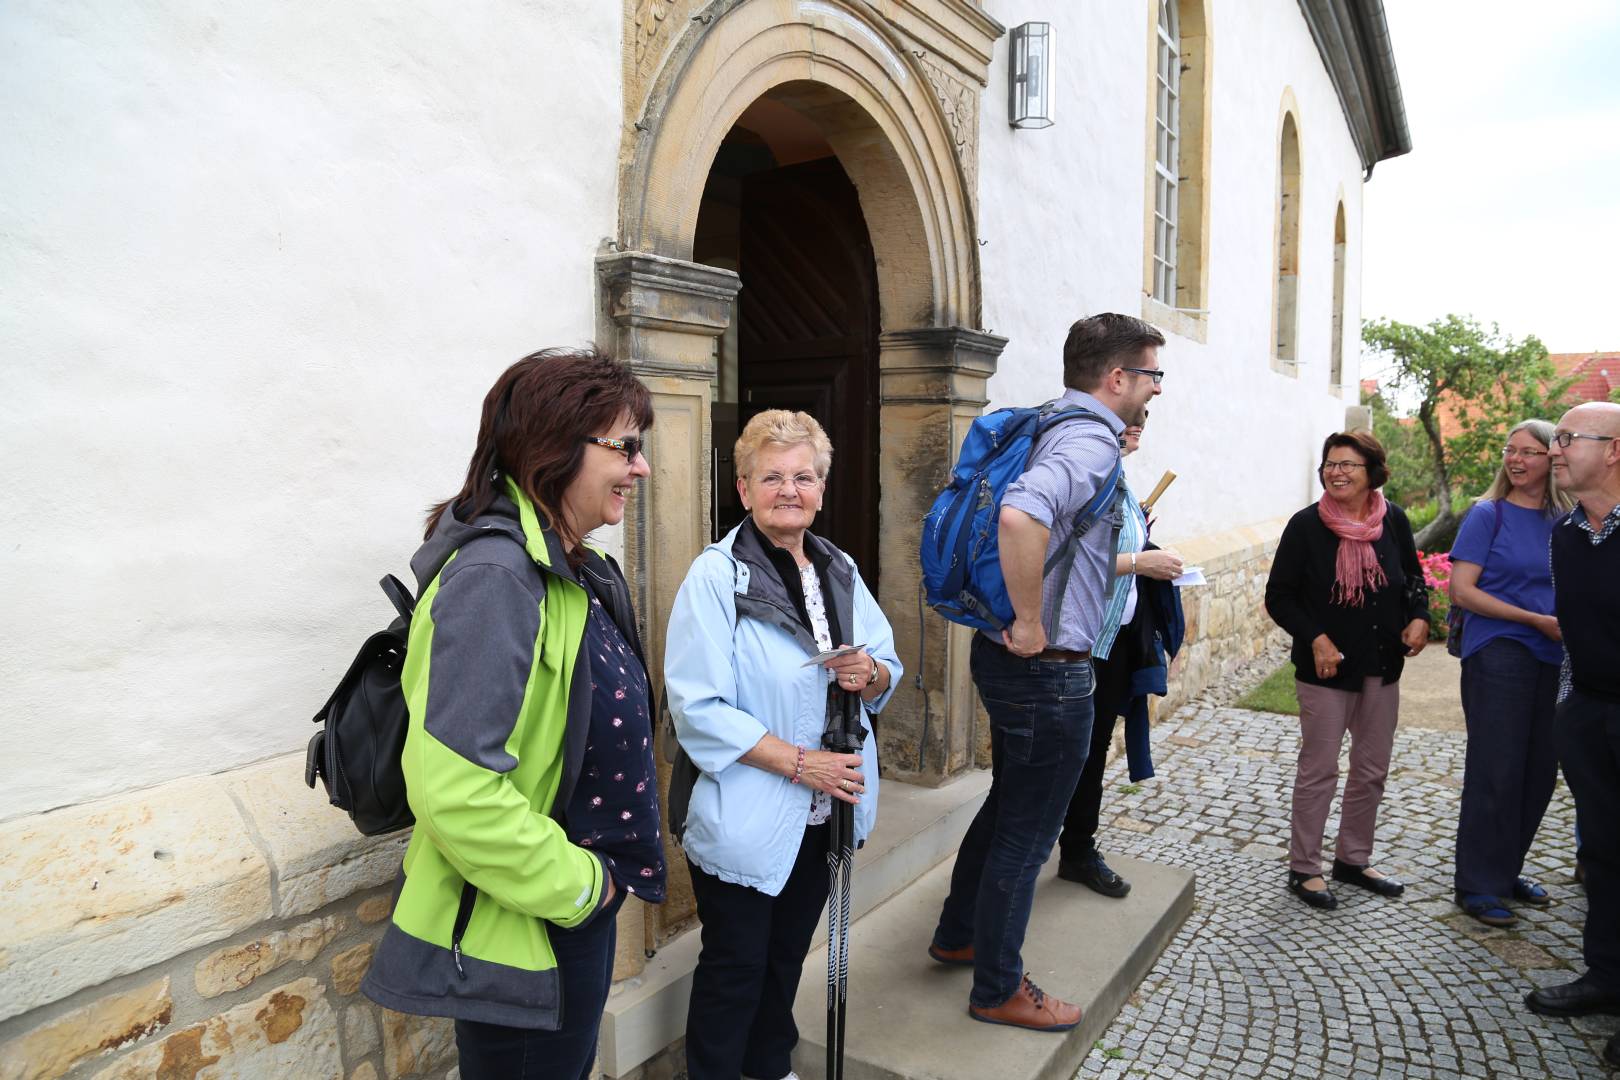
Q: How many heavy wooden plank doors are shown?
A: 1